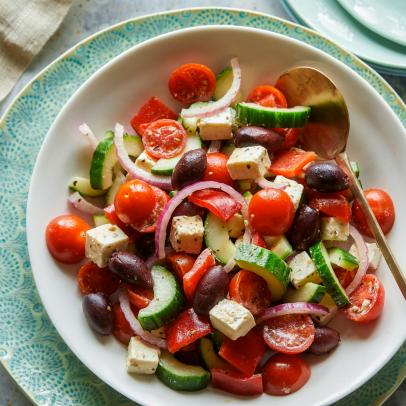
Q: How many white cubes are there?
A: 11